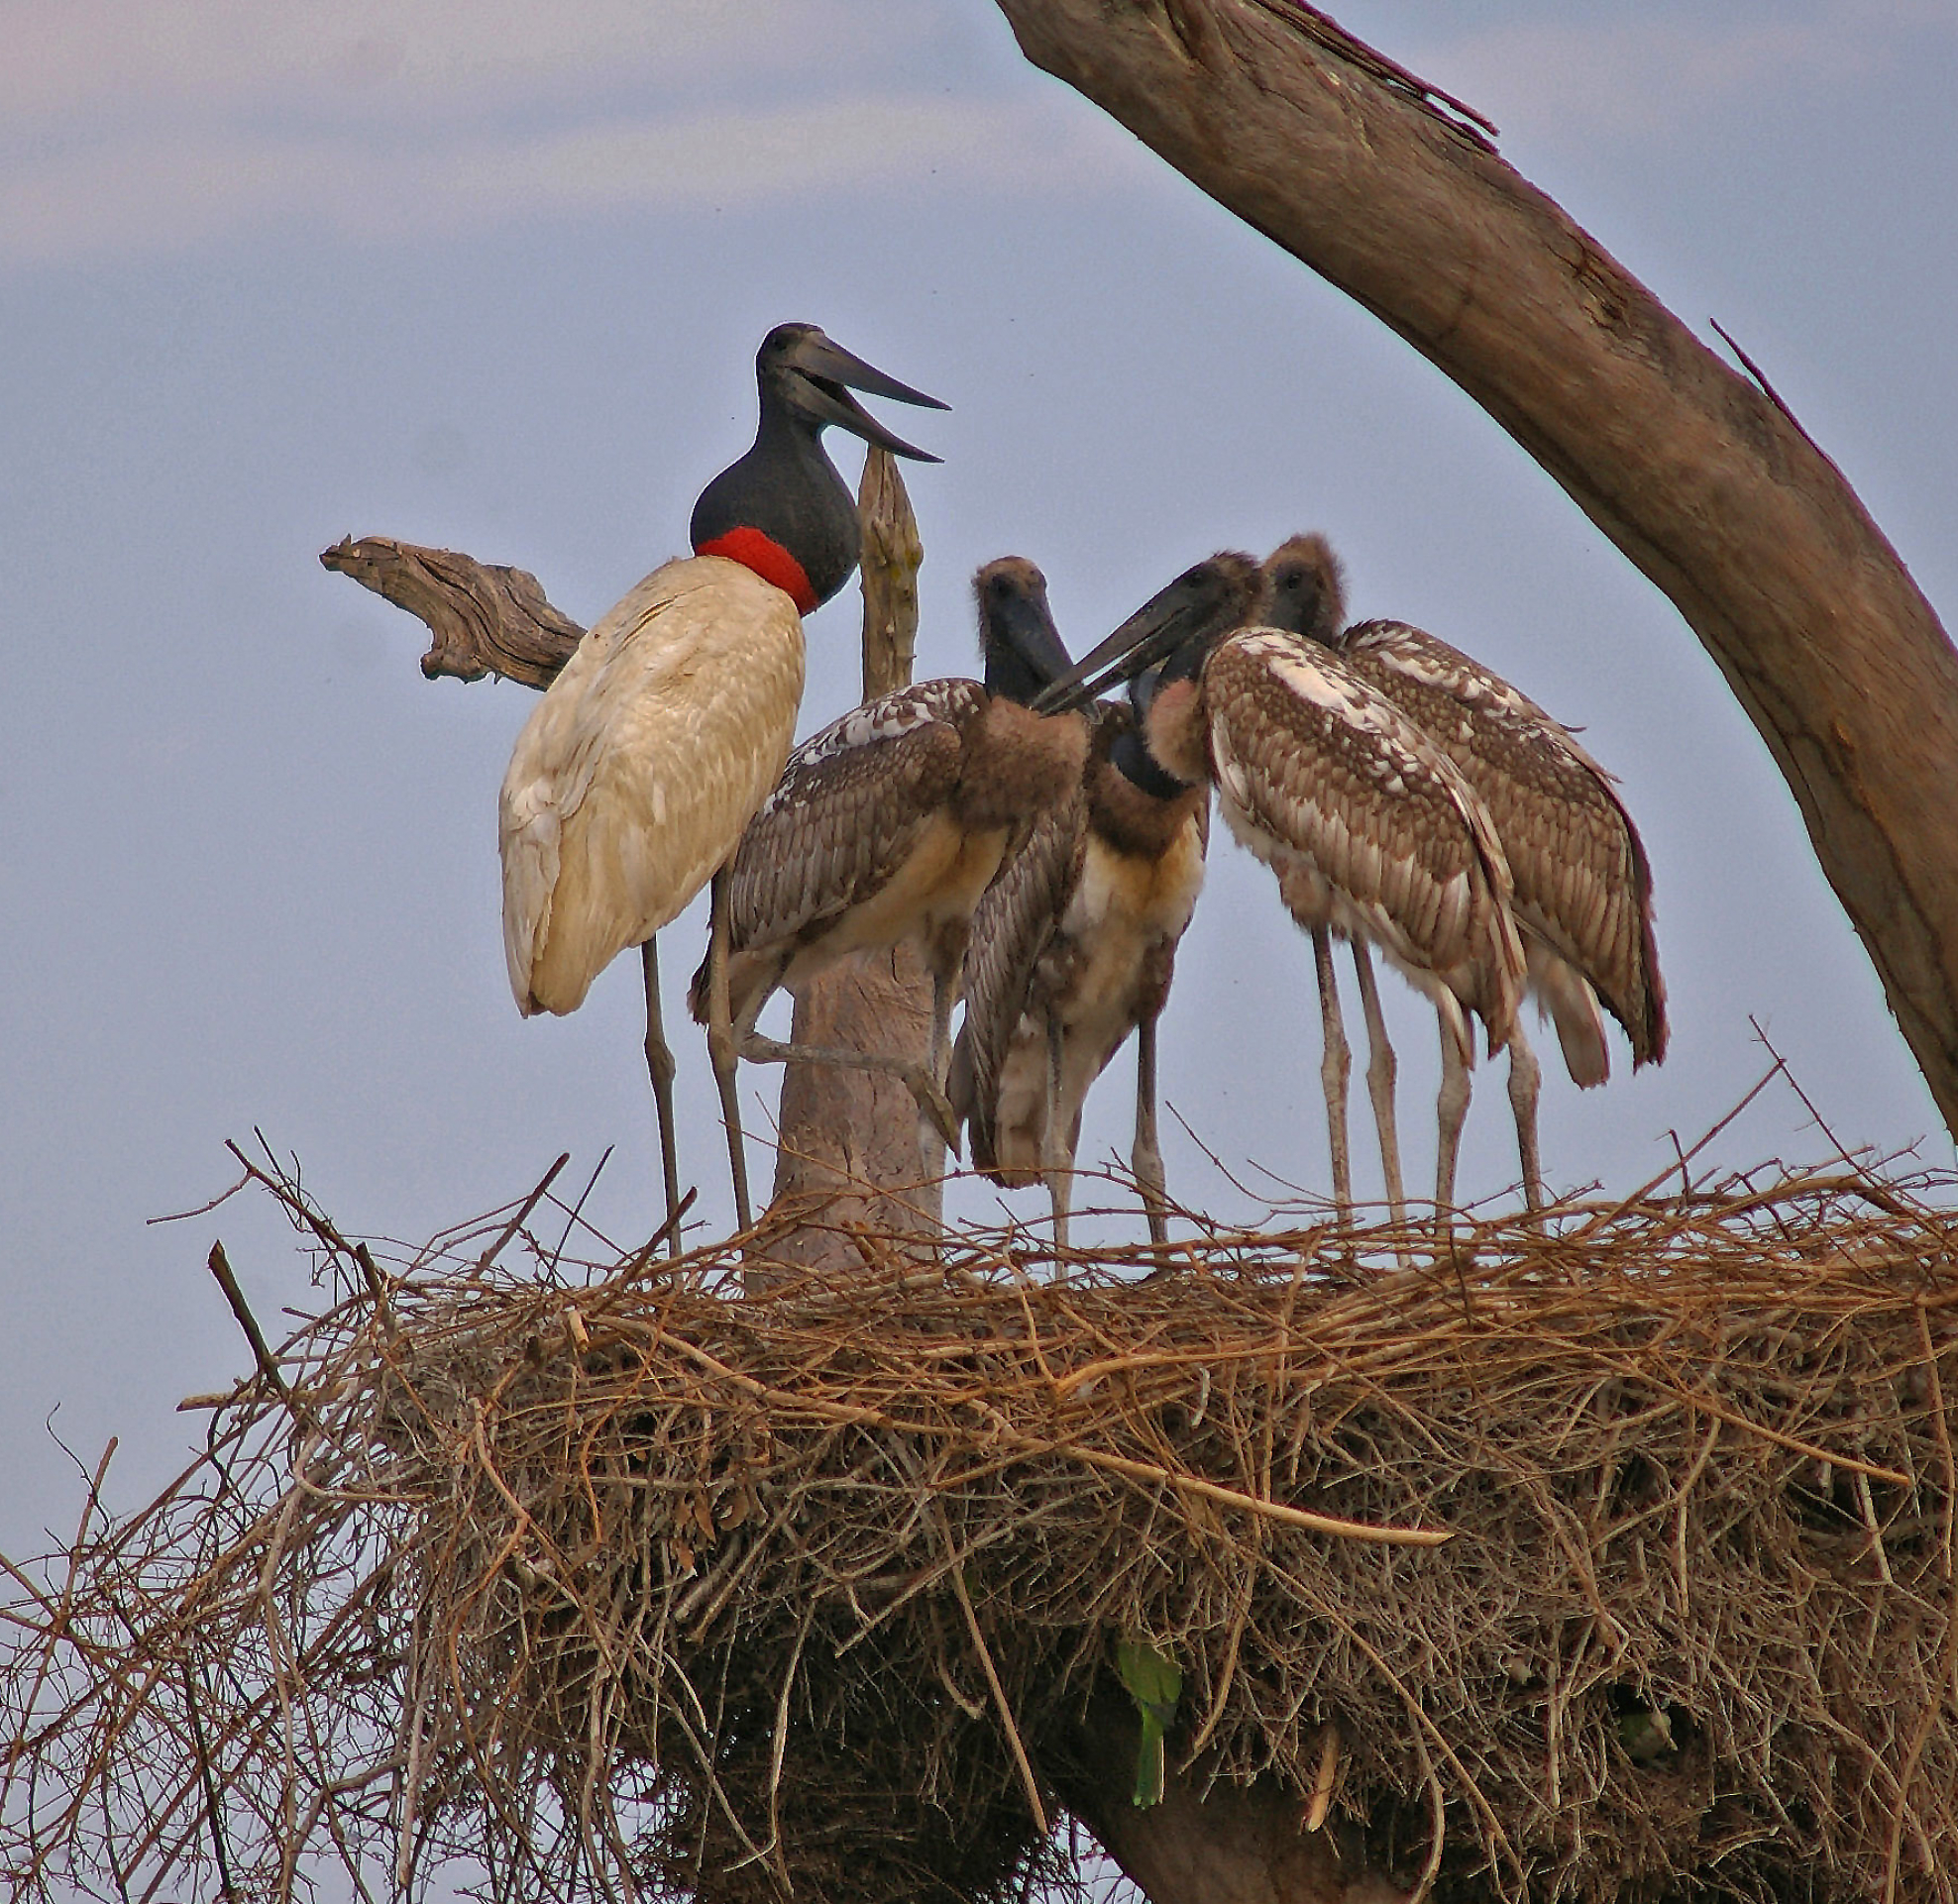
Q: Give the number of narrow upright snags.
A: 1